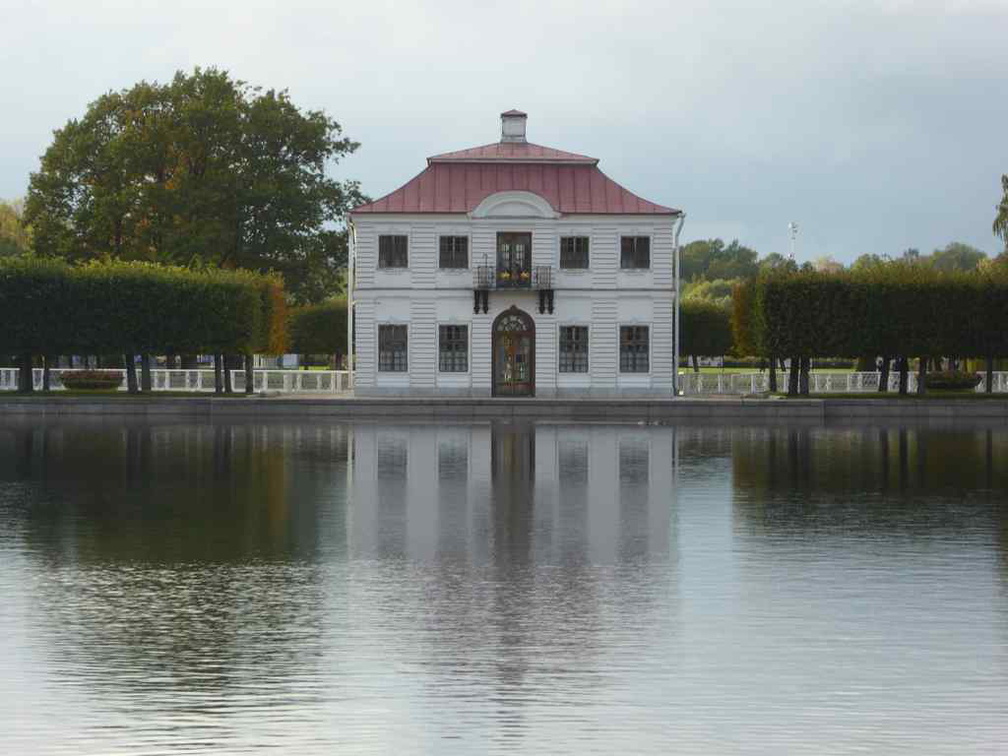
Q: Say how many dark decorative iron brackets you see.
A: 4